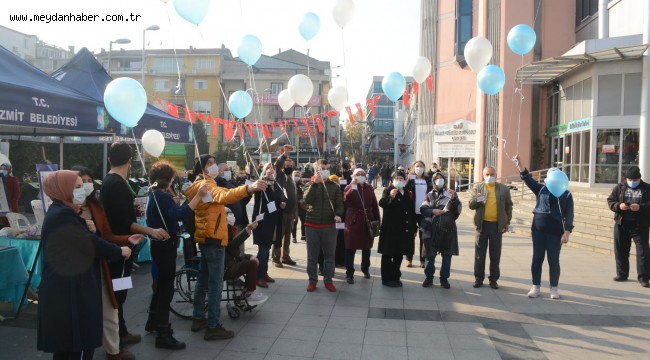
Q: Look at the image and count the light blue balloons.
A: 9